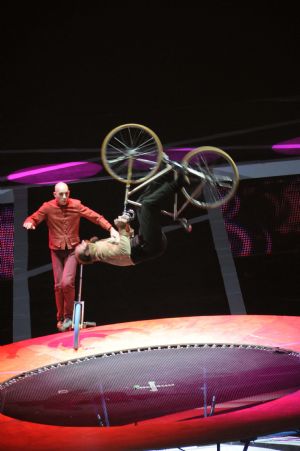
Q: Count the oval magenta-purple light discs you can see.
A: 3